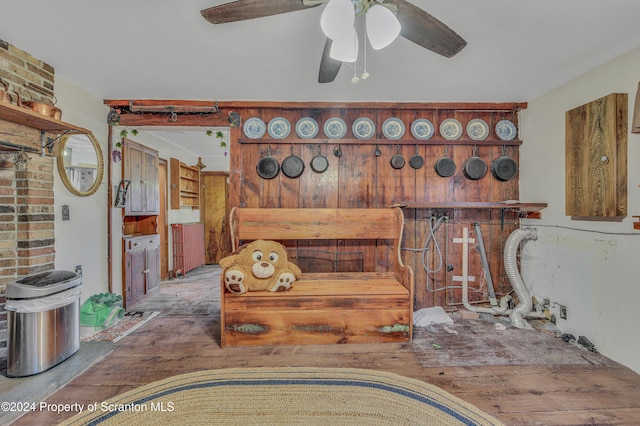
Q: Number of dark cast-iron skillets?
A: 8